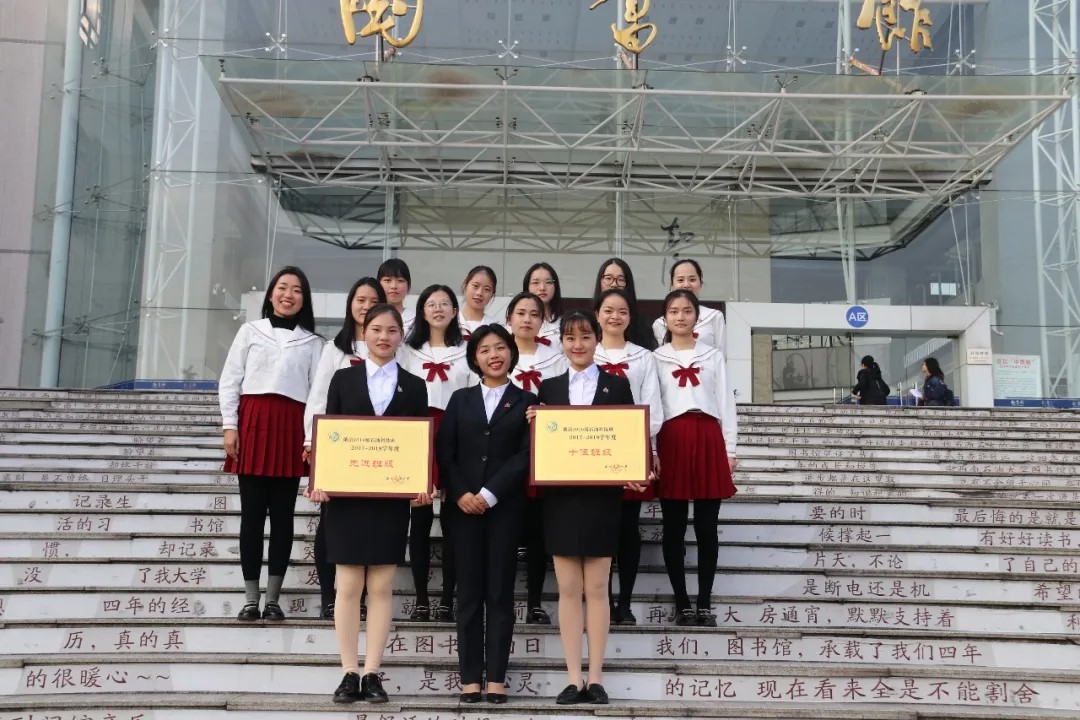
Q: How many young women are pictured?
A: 14